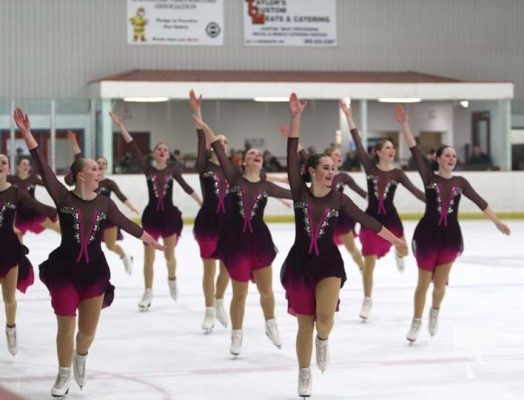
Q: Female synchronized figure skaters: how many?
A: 11